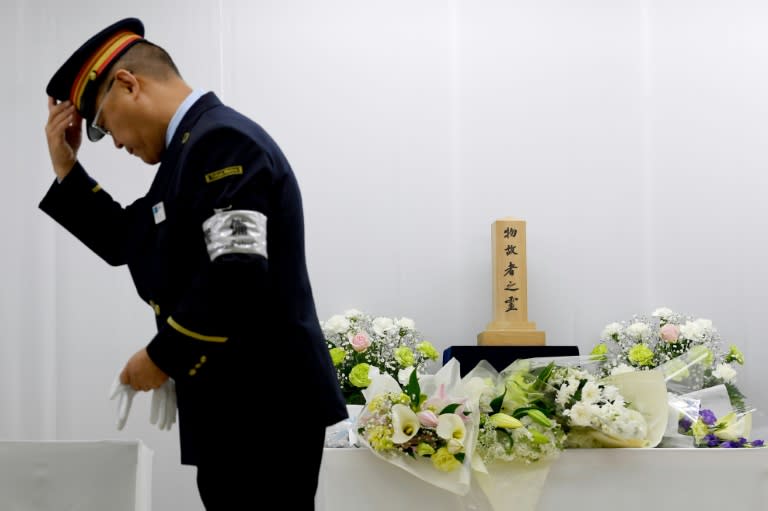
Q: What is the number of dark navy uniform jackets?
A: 1